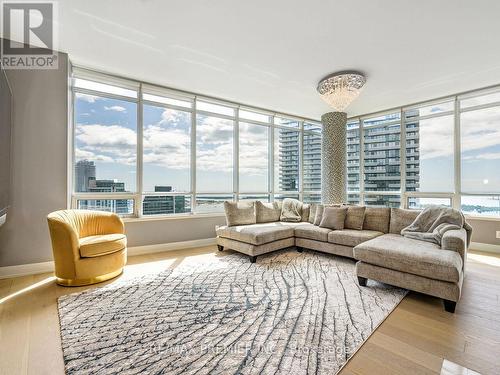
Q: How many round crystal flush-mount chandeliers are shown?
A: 1